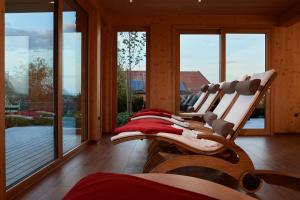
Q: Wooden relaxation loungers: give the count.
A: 5